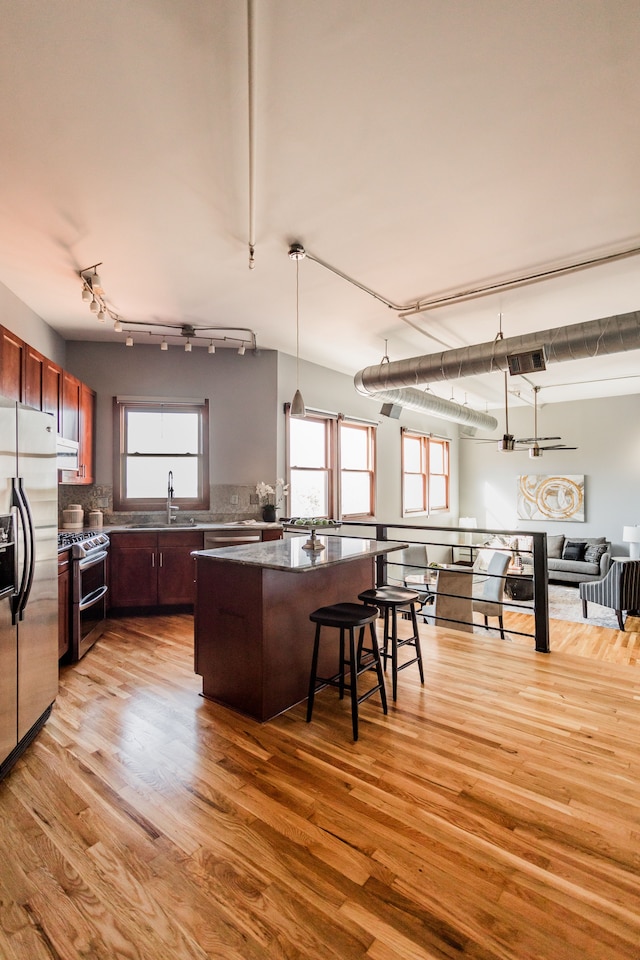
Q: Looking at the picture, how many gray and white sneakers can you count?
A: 0